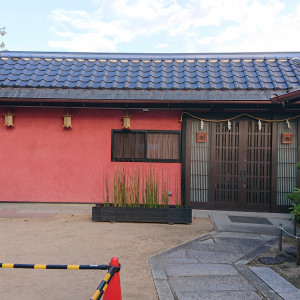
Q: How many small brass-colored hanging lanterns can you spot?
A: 3